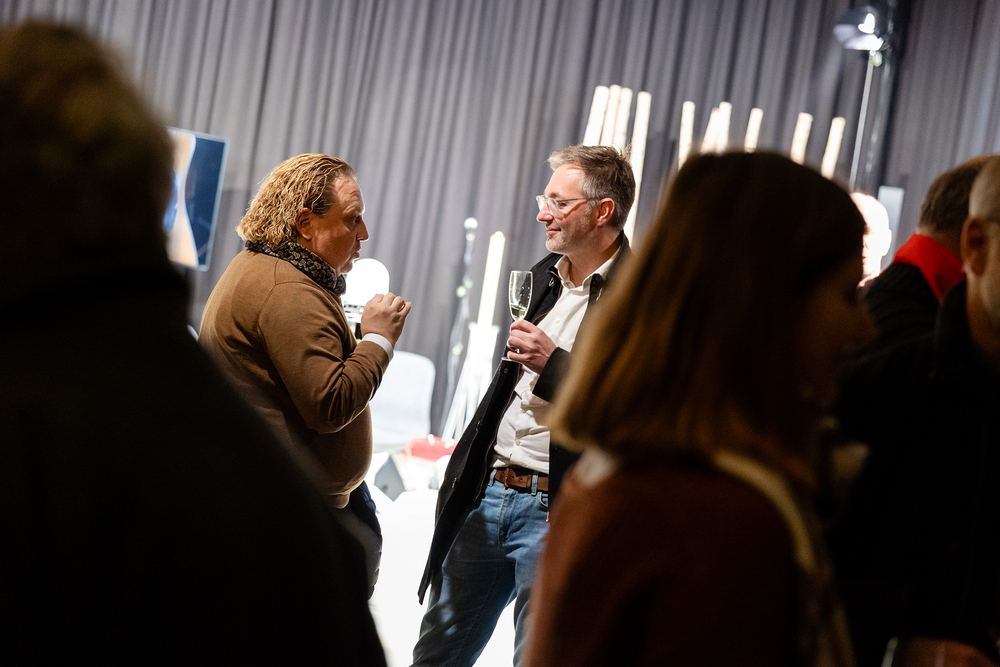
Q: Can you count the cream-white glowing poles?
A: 11